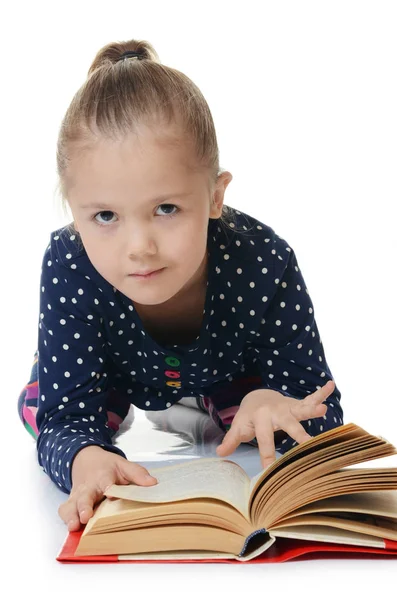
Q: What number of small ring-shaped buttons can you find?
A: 3